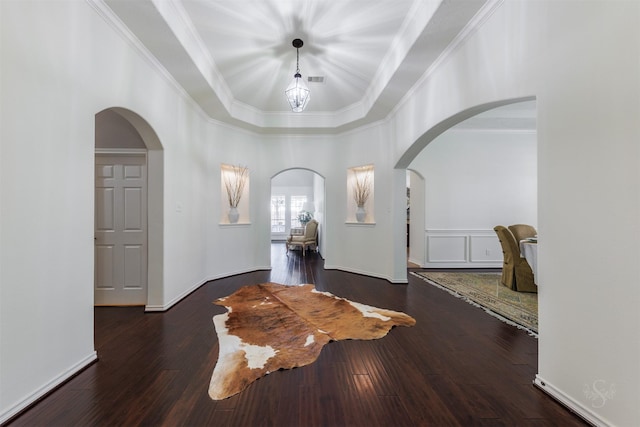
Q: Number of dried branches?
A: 2